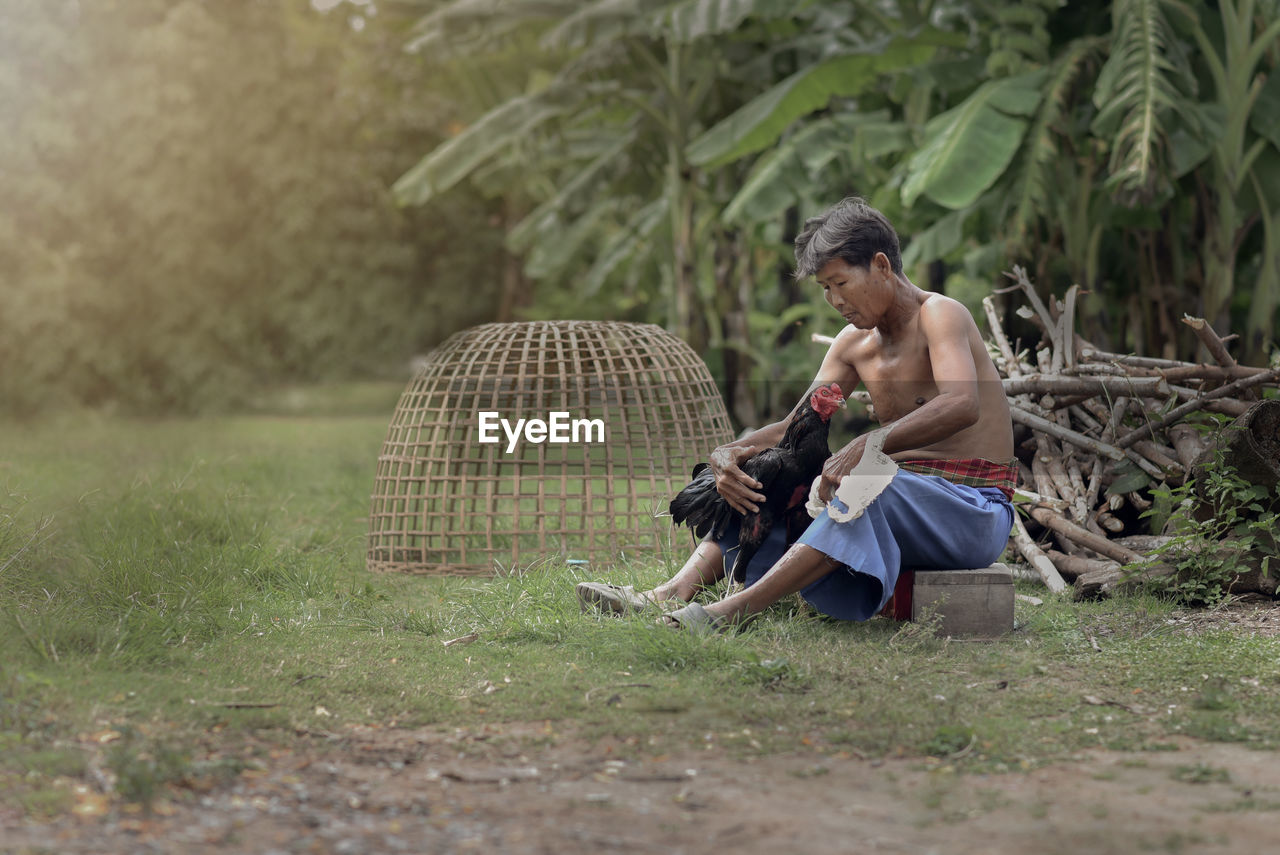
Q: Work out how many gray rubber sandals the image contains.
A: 2